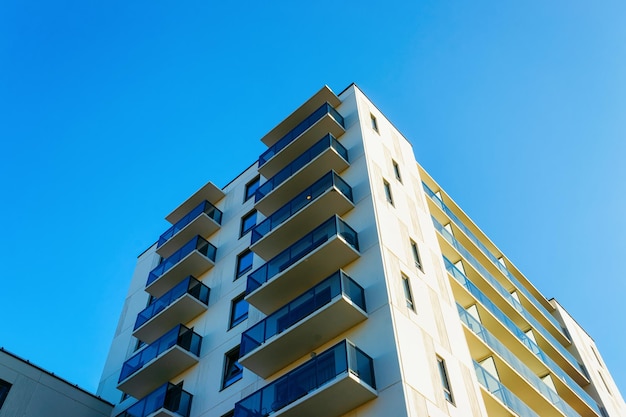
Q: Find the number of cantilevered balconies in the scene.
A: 11